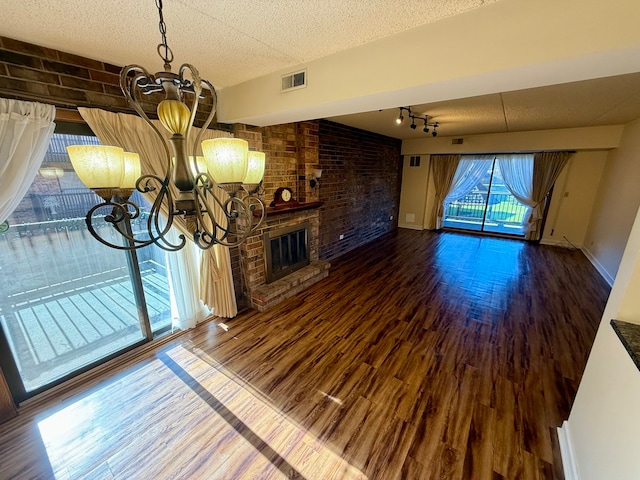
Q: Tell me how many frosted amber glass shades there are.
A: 5